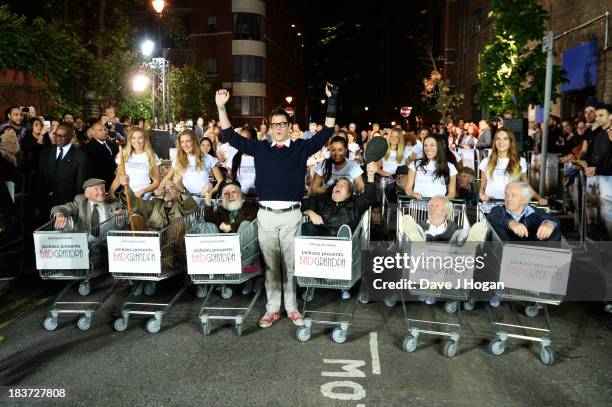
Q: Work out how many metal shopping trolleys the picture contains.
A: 6